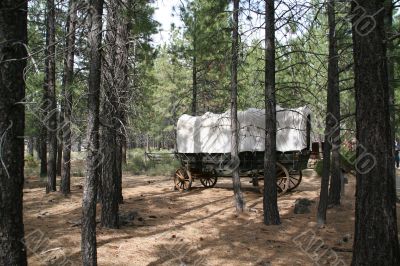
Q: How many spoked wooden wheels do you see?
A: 4